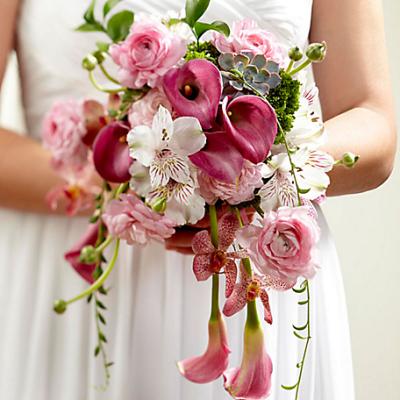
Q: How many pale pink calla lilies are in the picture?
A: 2